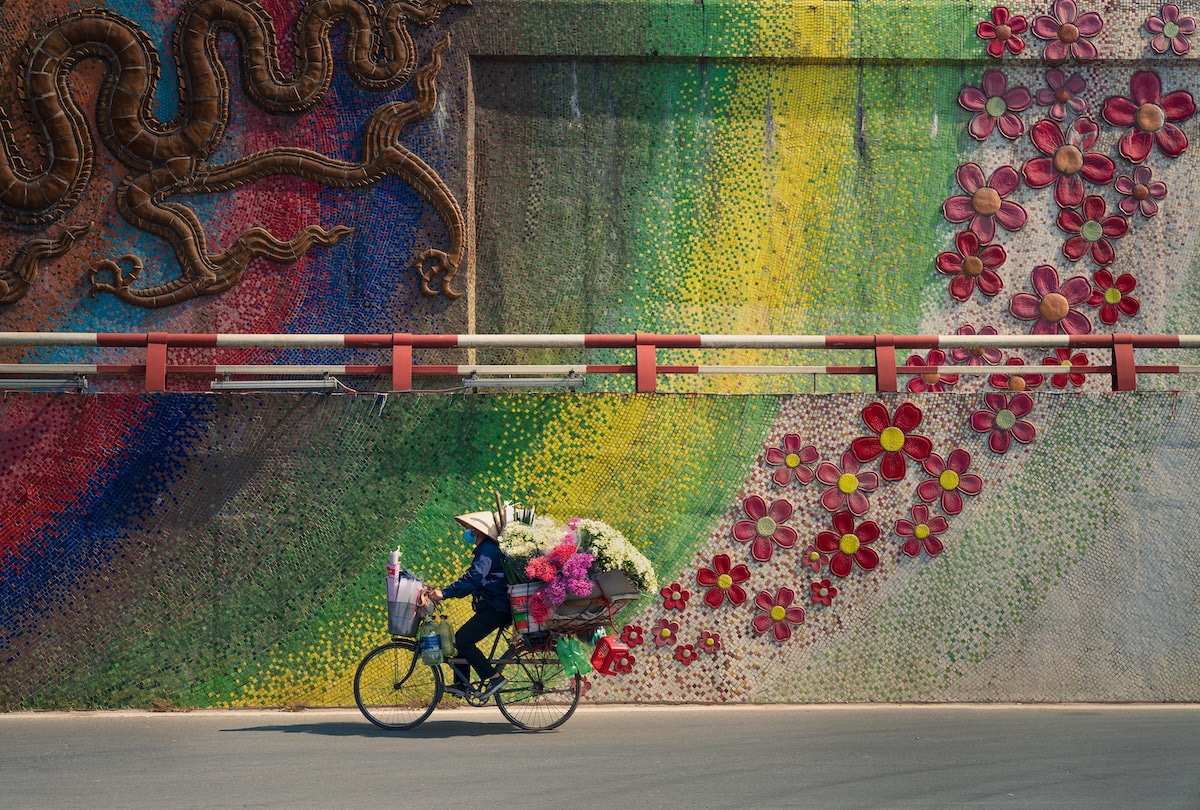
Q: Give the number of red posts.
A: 5